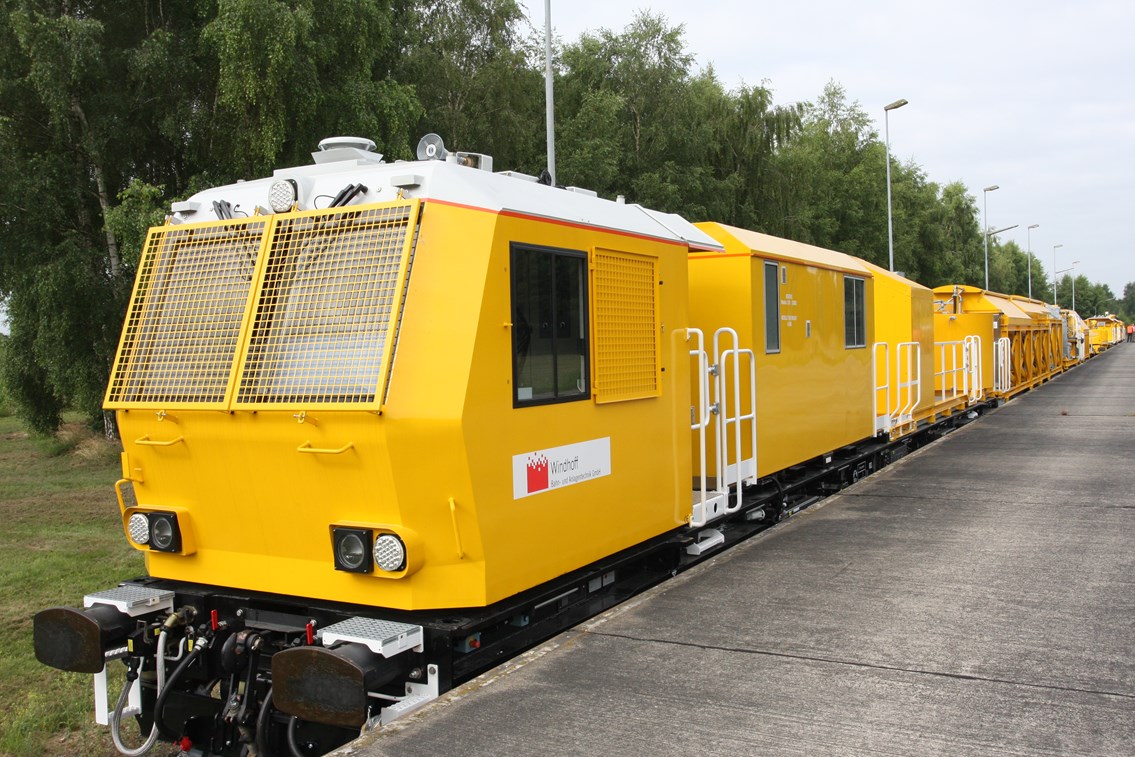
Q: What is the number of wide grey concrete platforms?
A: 1